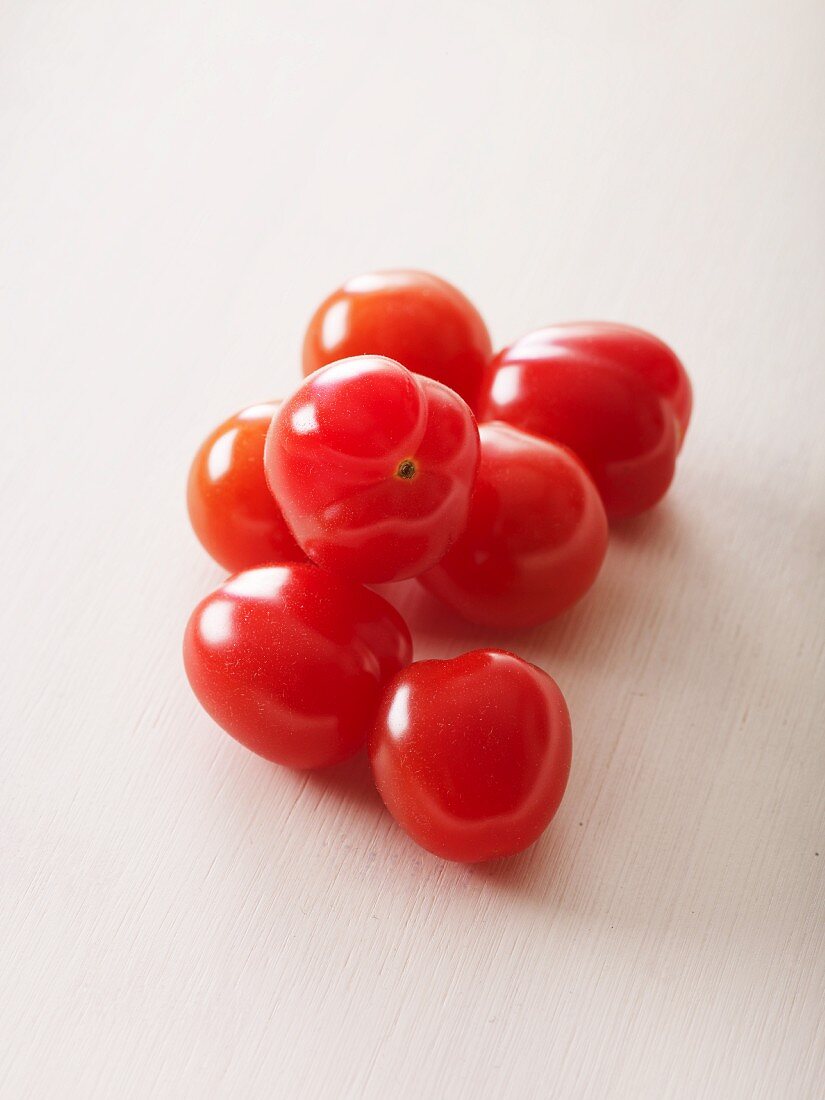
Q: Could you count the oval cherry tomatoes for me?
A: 7